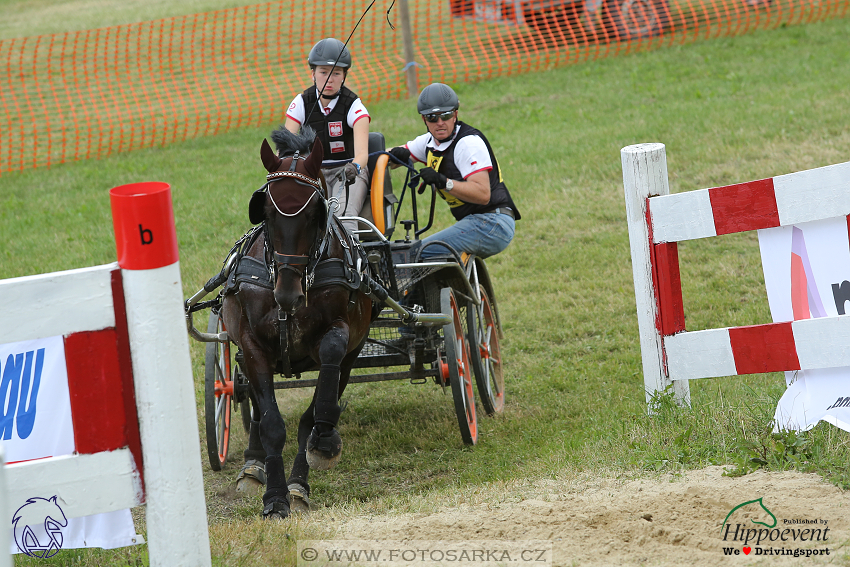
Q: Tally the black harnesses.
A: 1